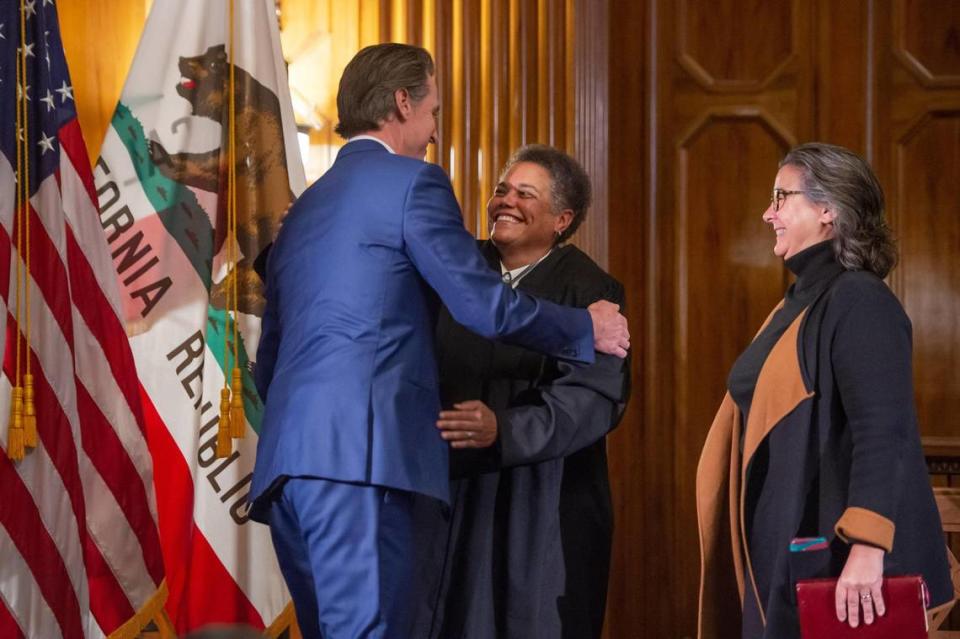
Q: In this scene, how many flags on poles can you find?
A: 2